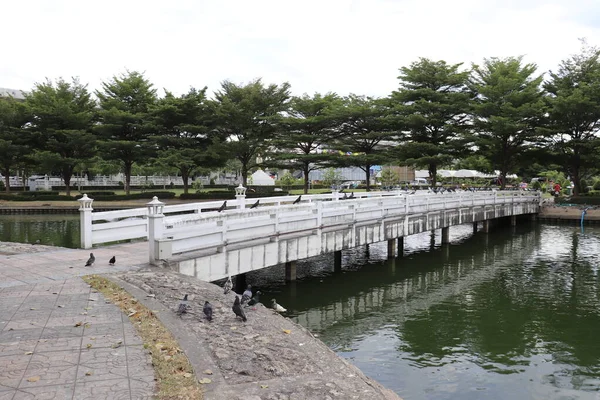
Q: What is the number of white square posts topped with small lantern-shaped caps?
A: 3